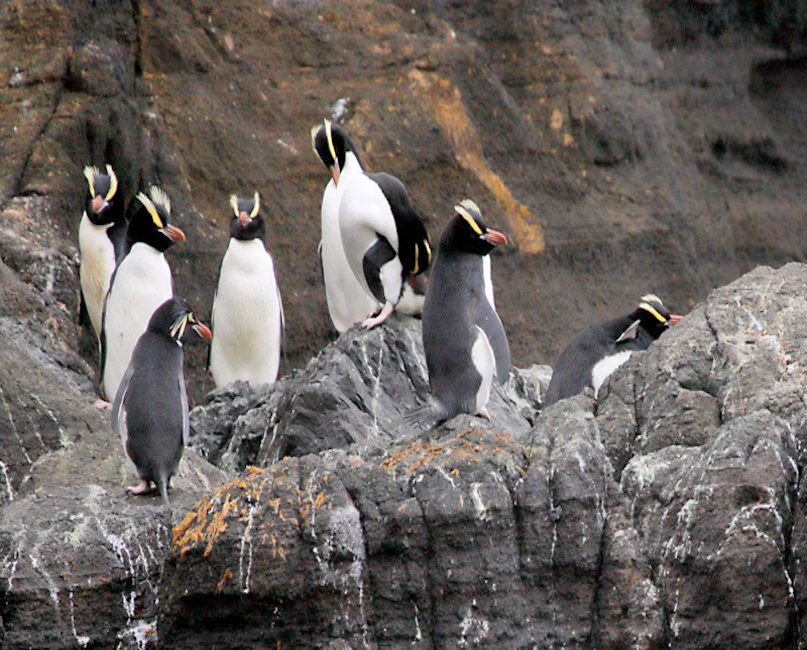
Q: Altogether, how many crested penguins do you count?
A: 8